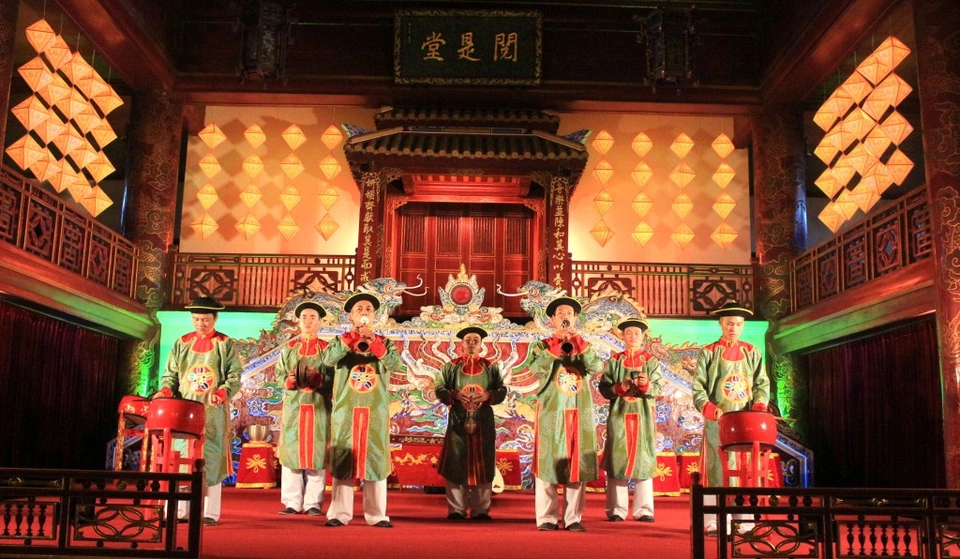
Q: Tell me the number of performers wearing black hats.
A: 7